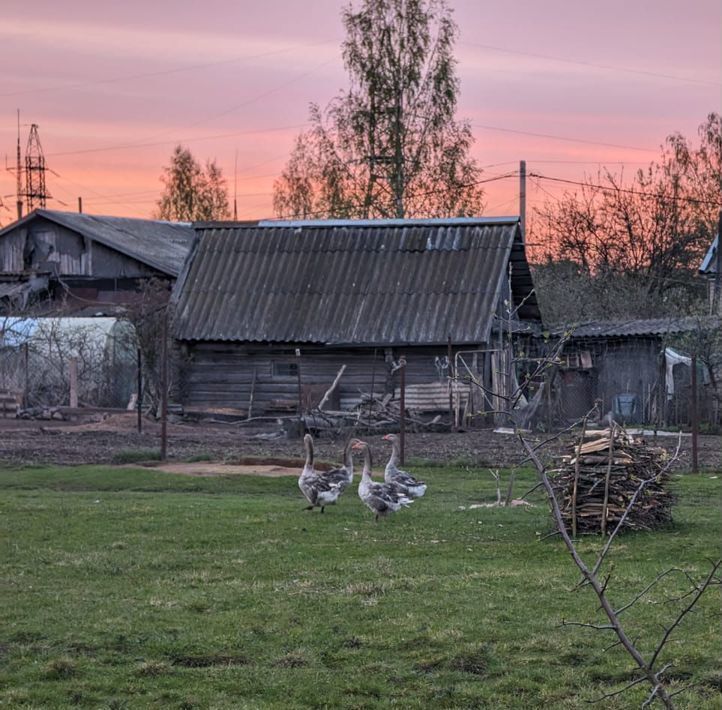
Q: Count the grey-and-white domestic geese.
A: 4